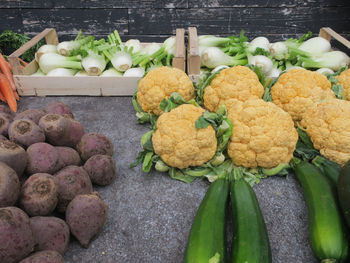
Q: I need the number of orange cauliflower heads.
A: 7